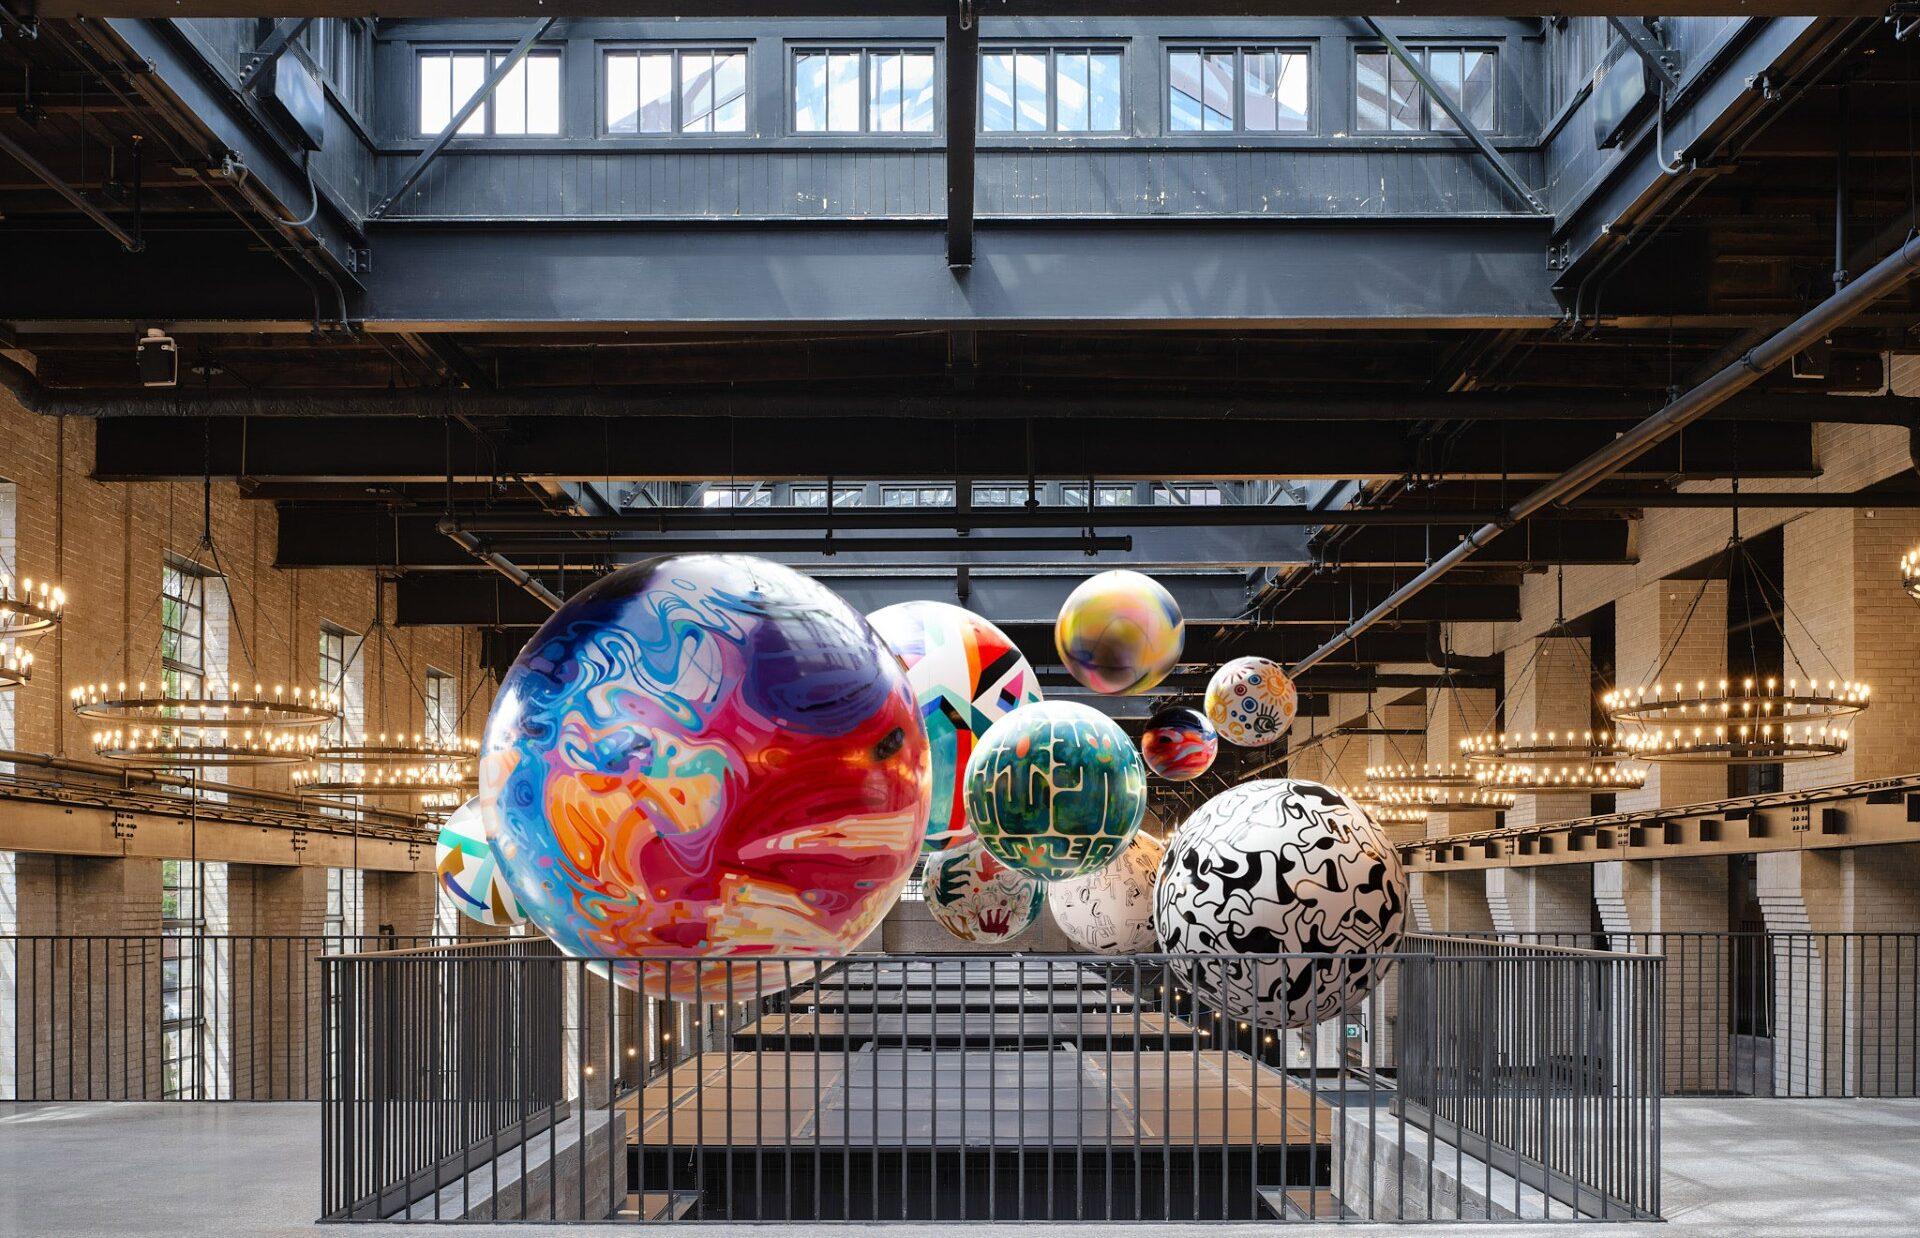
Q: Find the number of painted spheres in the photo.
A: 10